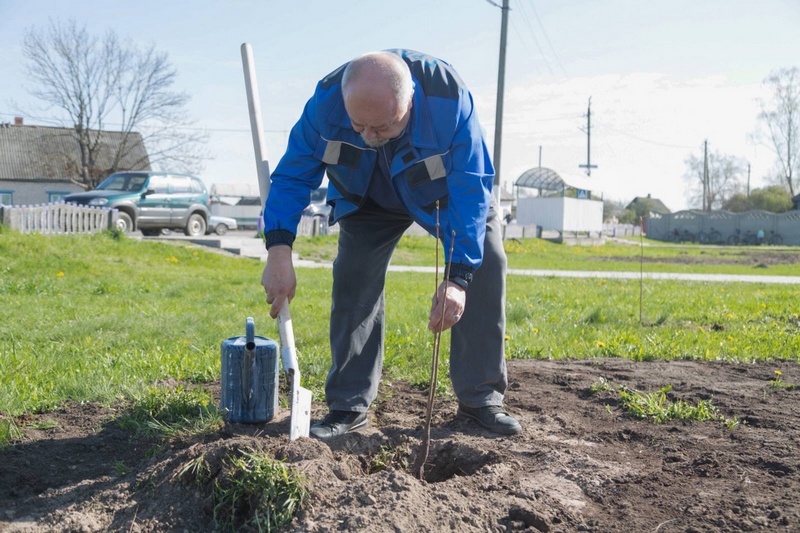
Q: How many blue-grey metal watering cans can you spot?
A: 1